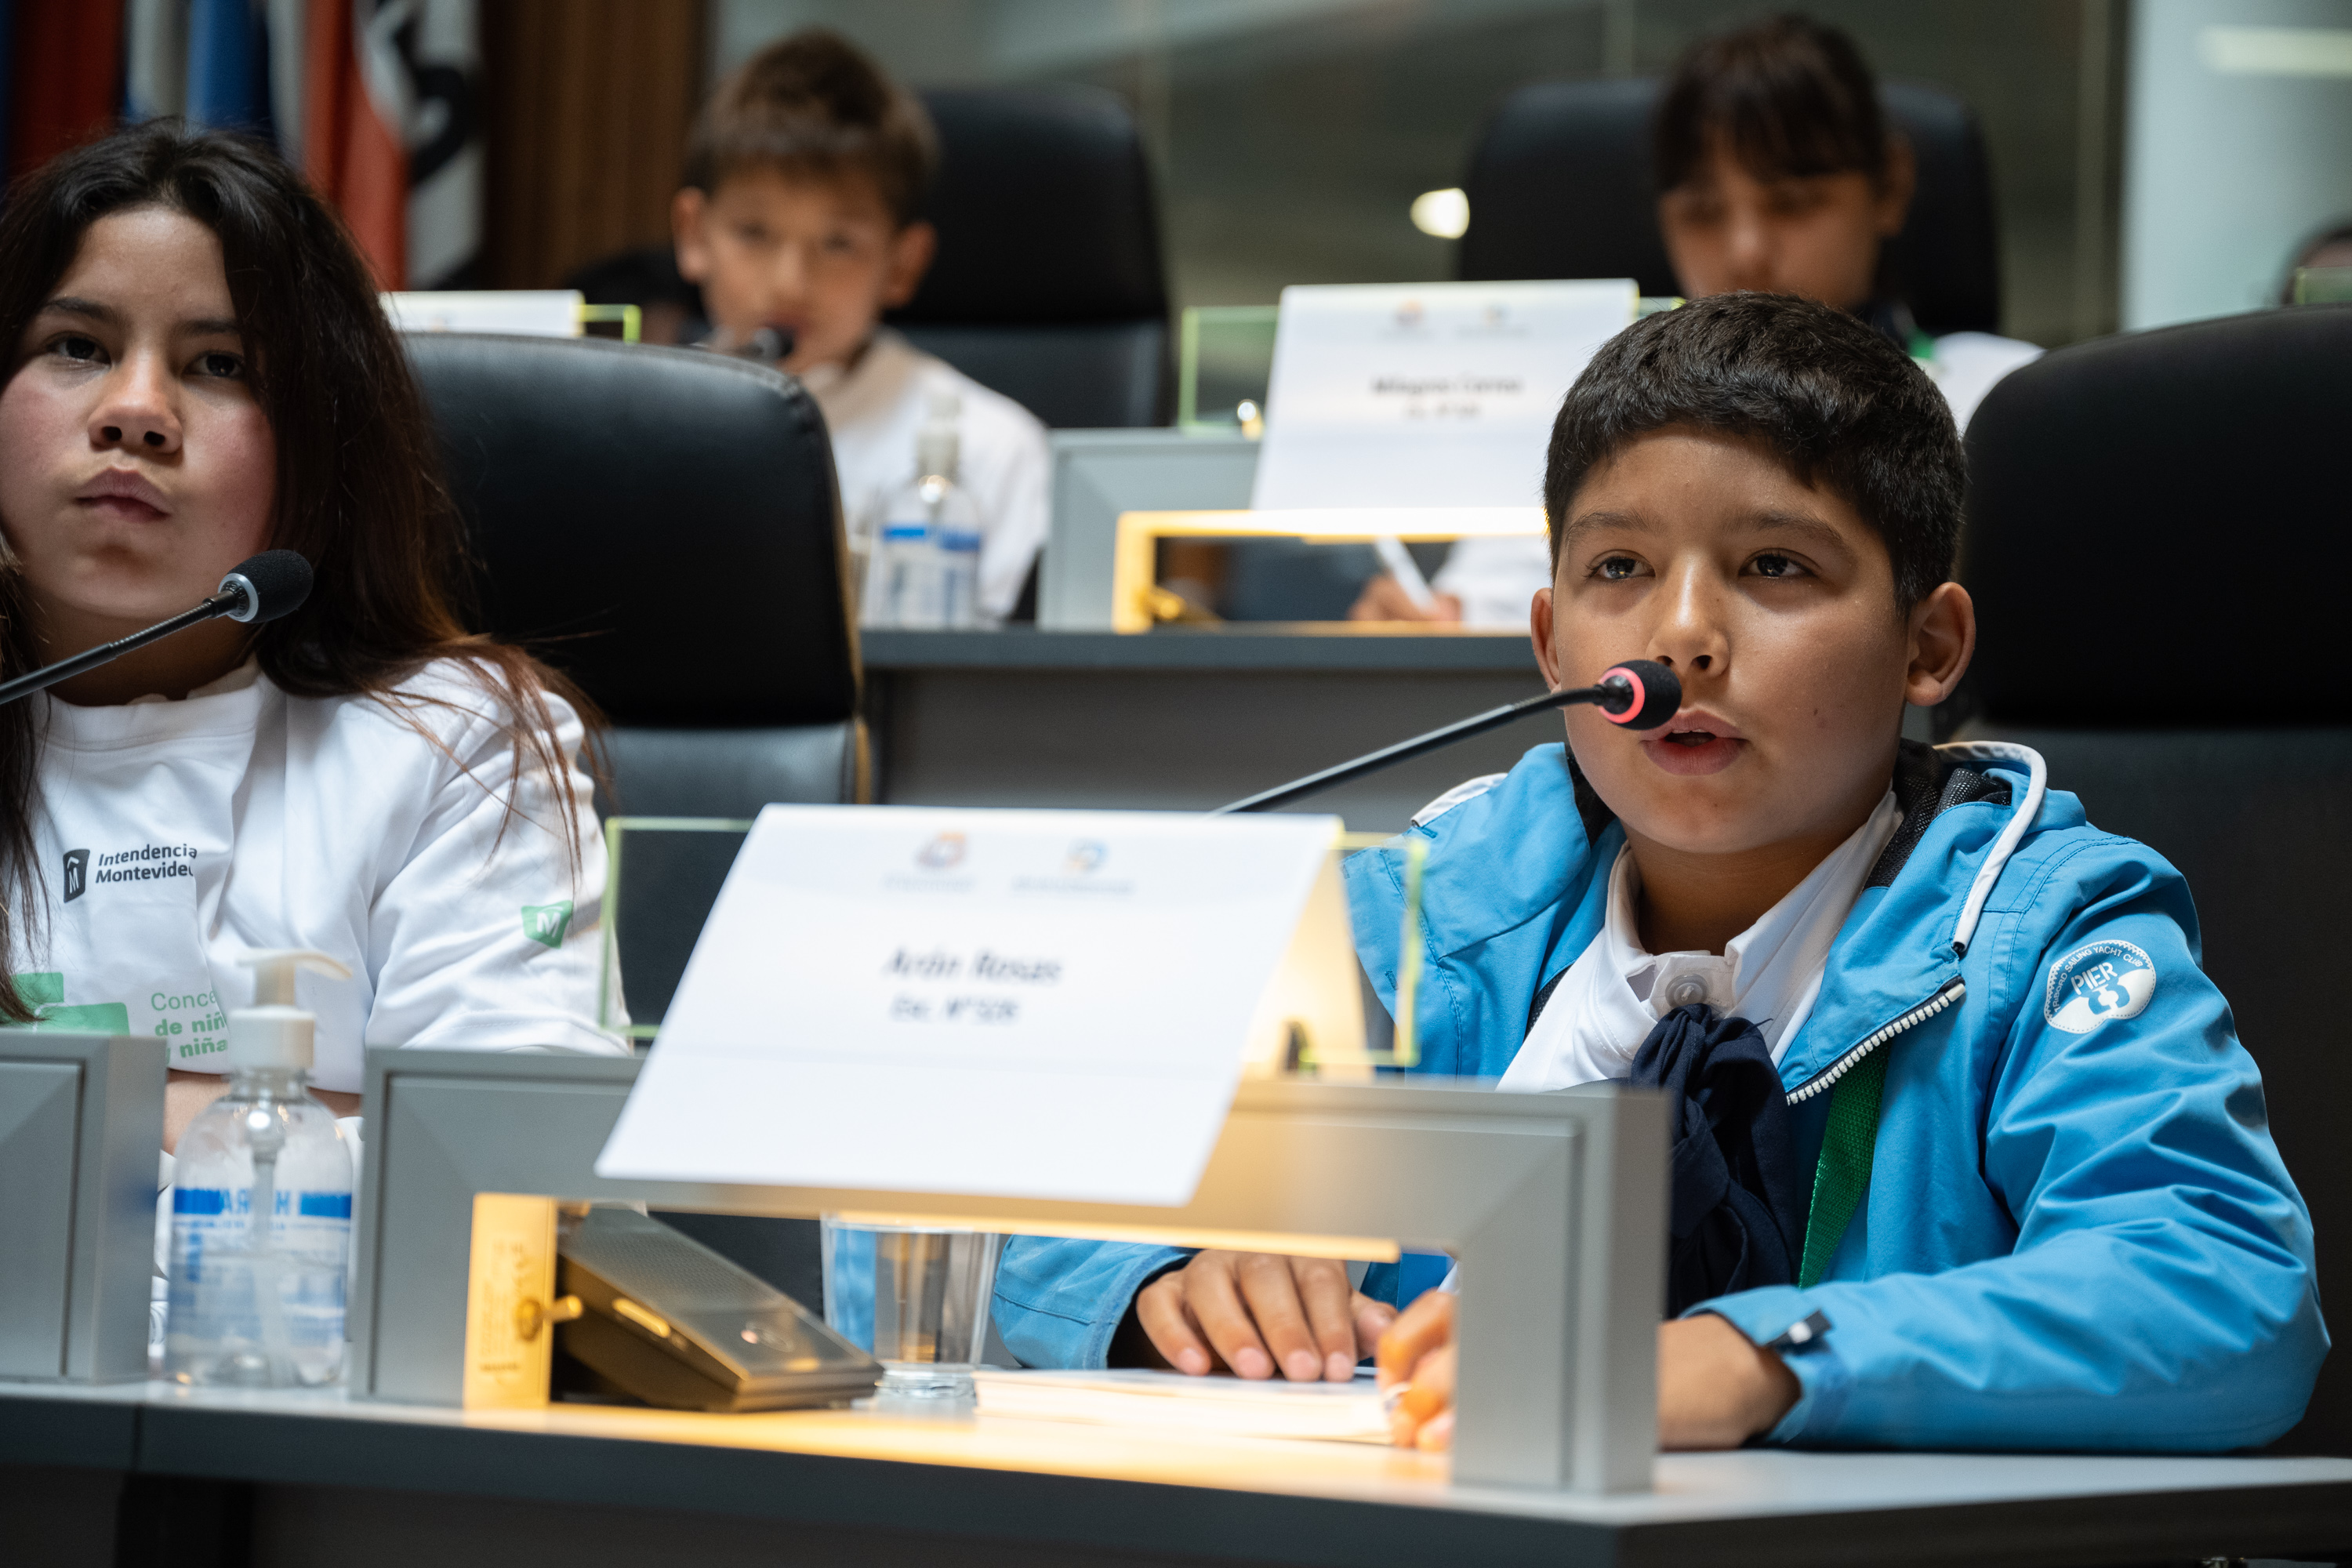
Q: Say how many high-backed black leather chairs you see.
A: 4